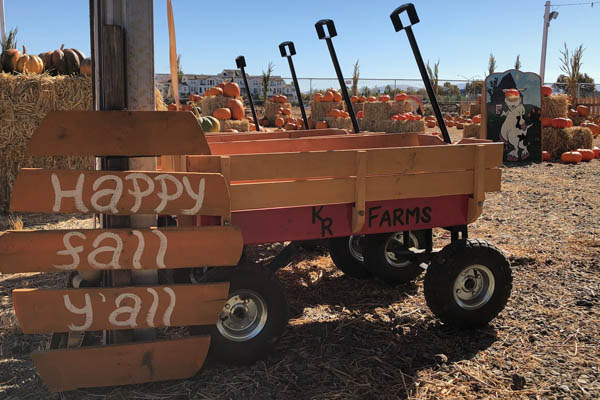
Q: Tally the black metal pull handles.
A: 4